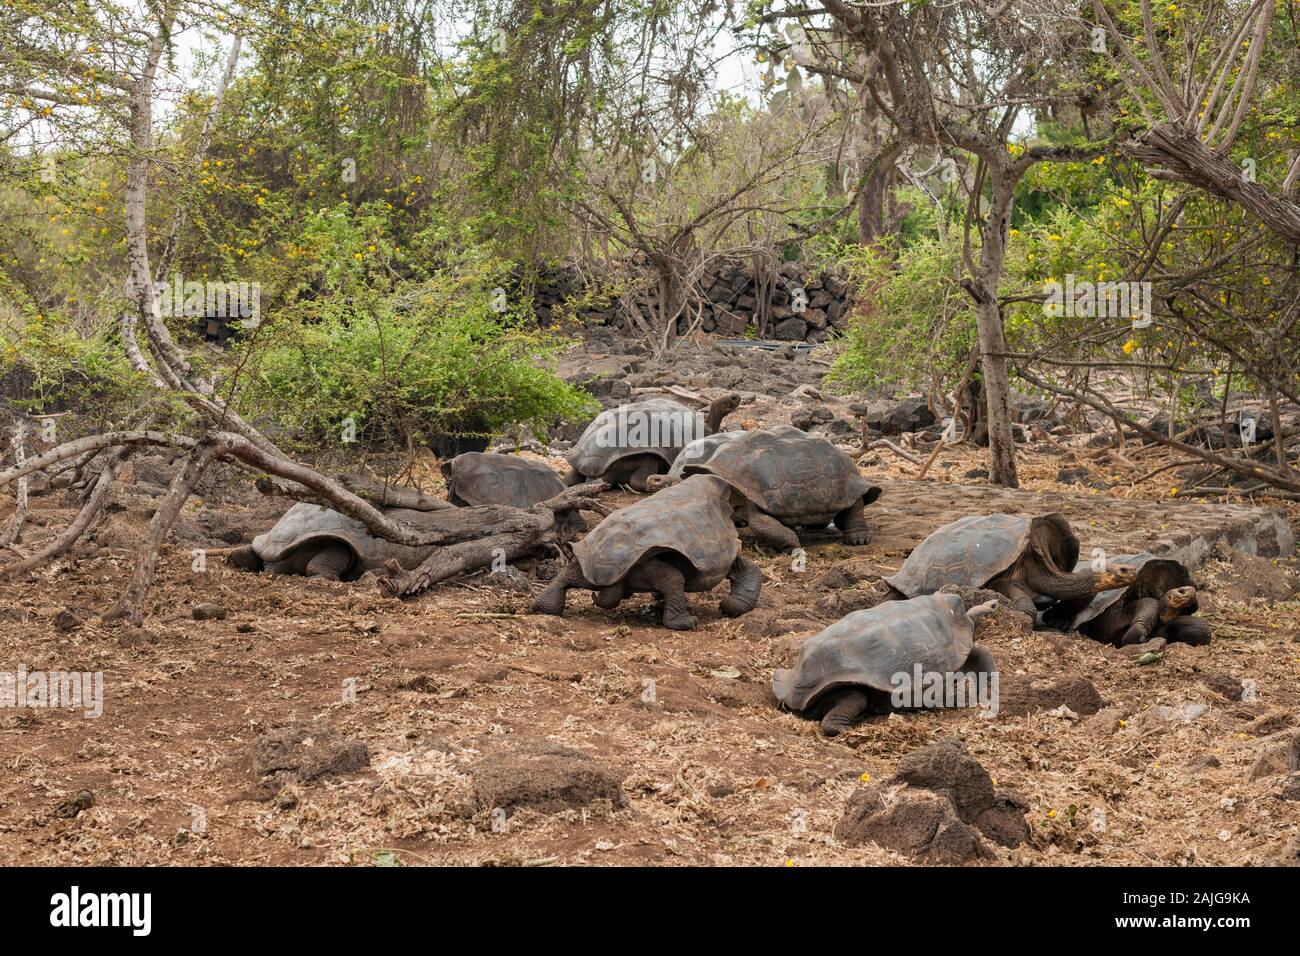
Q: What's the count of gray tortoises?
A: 9